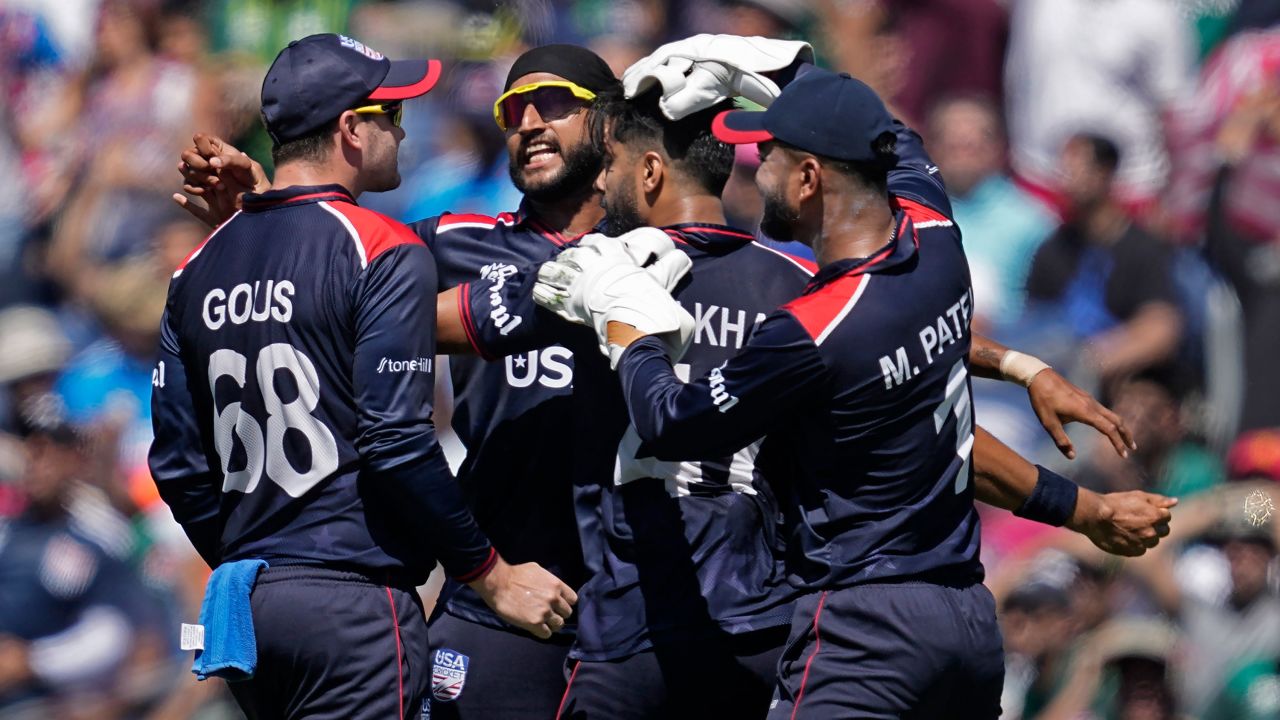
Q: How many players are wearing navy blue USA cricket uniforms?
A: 4